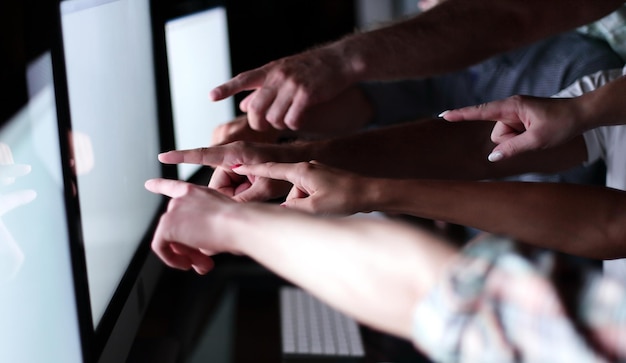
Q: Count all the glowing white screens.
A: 3